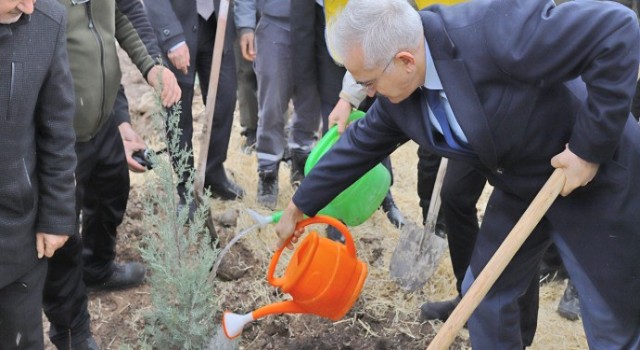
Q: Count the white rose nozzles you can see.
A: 2